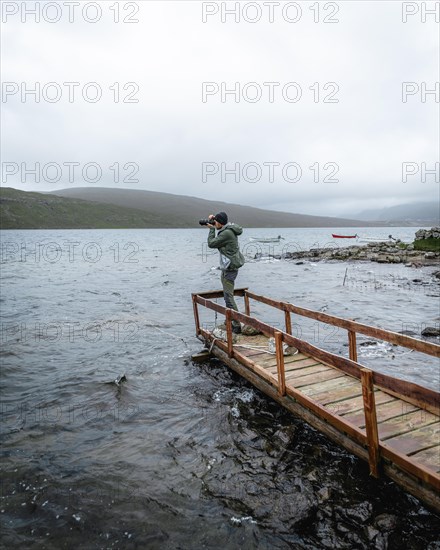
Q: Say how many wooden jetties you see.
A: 1